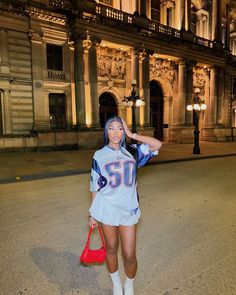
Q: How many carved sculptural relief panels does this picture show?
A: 3